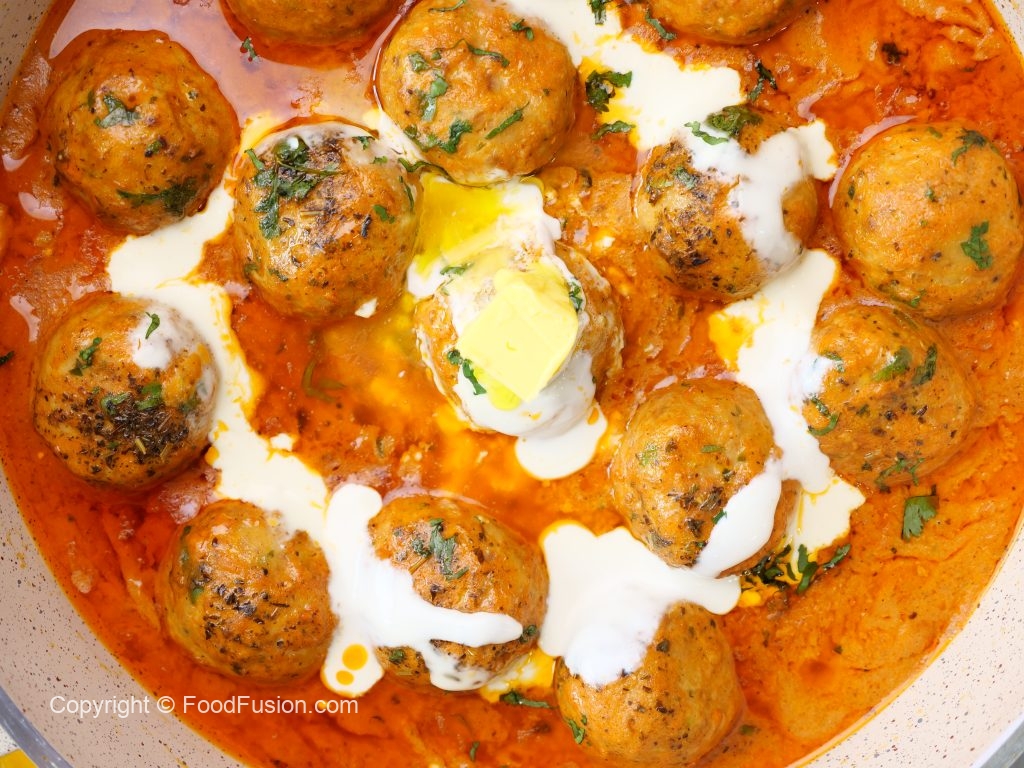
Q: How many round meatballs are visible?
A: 14